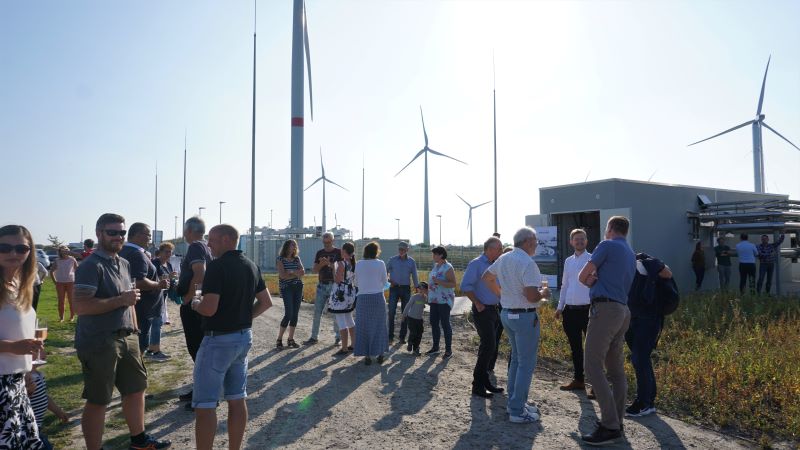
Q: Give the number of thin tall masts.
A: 5